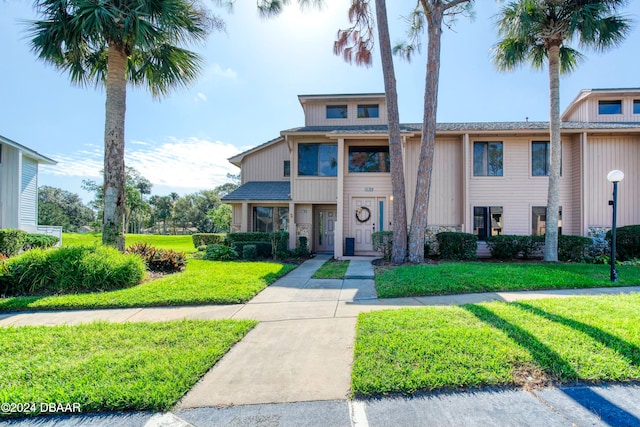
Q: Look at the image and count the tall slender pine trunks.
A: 2